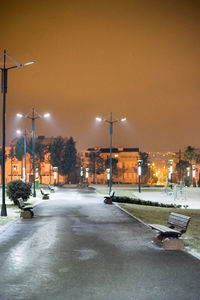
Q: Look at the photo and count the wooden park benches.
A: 5